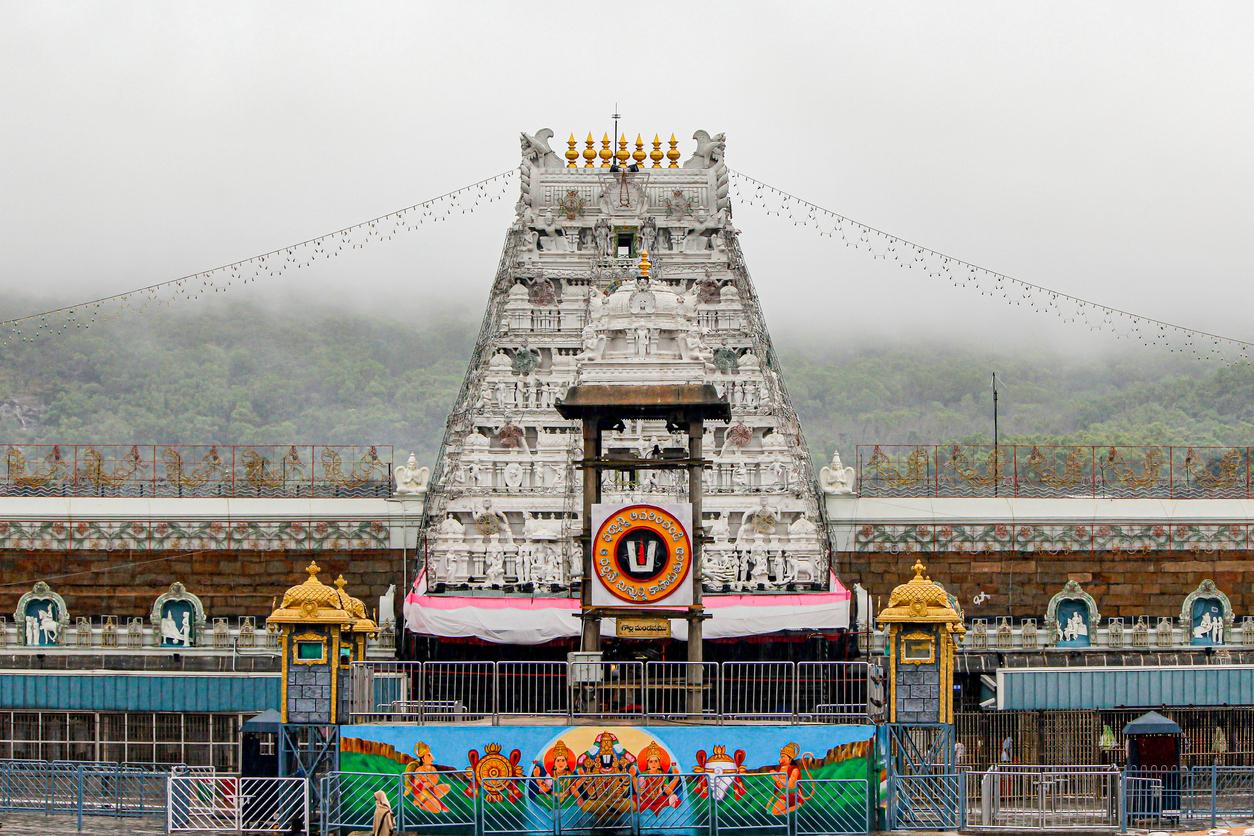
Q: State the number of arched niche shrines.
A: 4